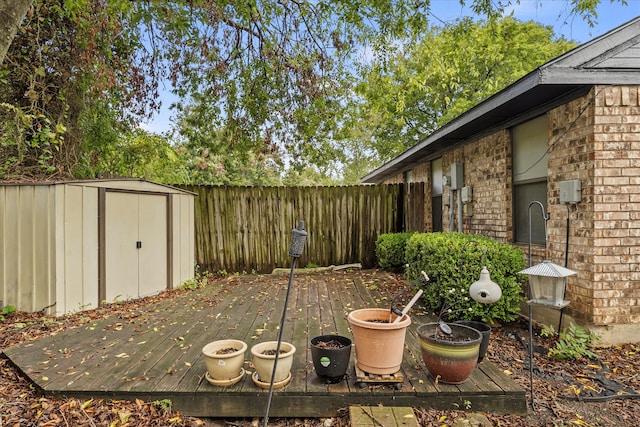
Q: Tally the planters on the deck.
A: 6